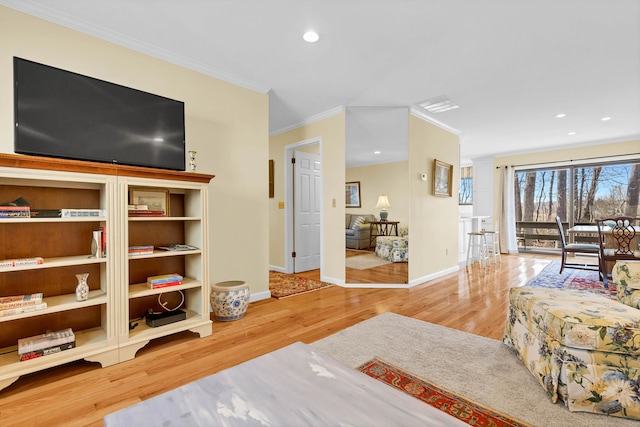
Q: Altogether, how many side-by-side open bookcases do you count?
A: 2